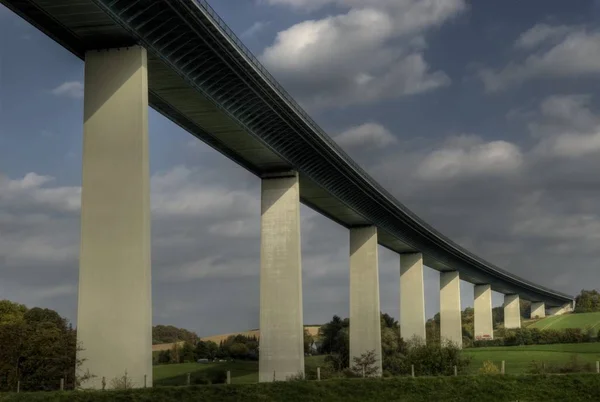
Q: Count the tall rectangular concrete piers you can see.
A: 8